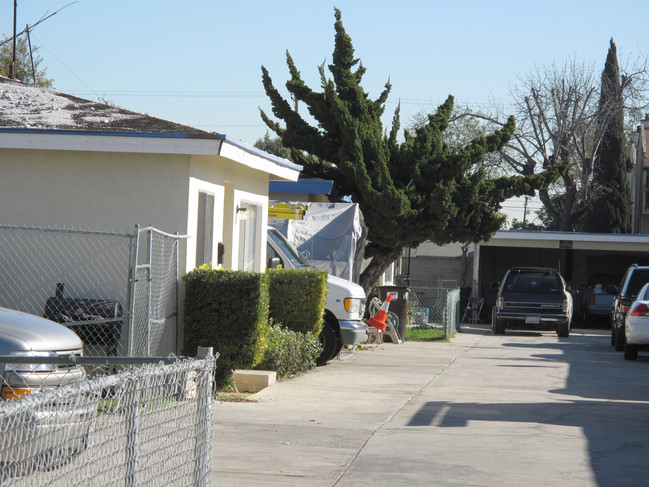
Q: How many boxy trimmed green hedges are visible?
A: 2